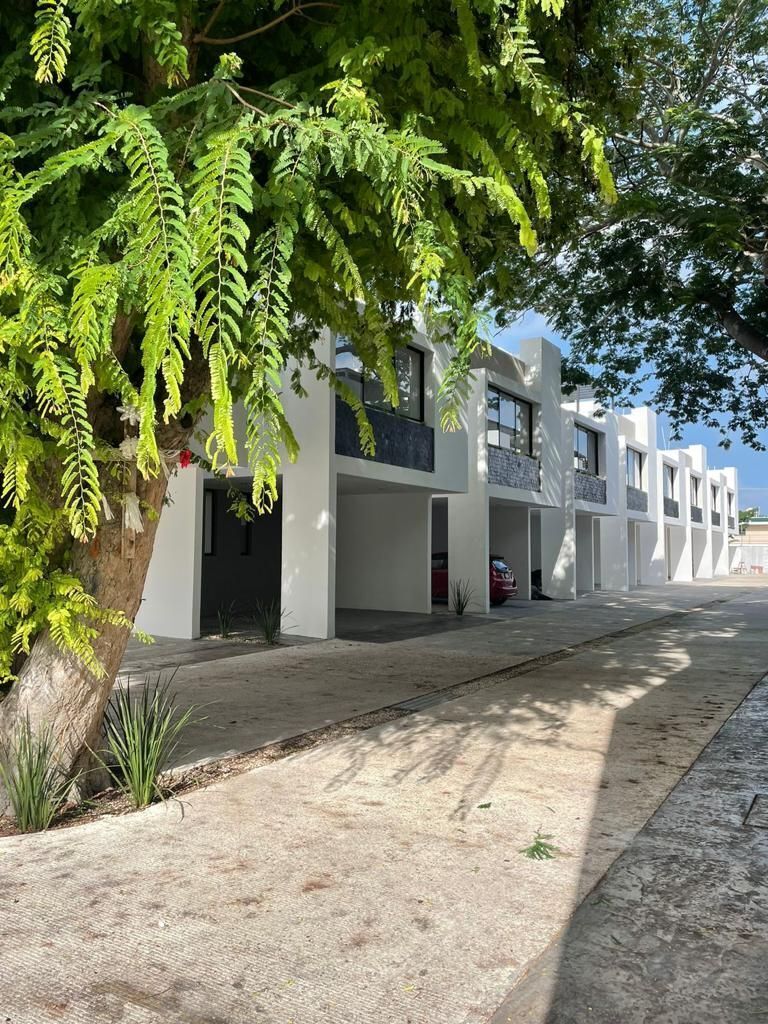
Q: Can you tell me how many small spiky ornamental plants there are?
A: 5